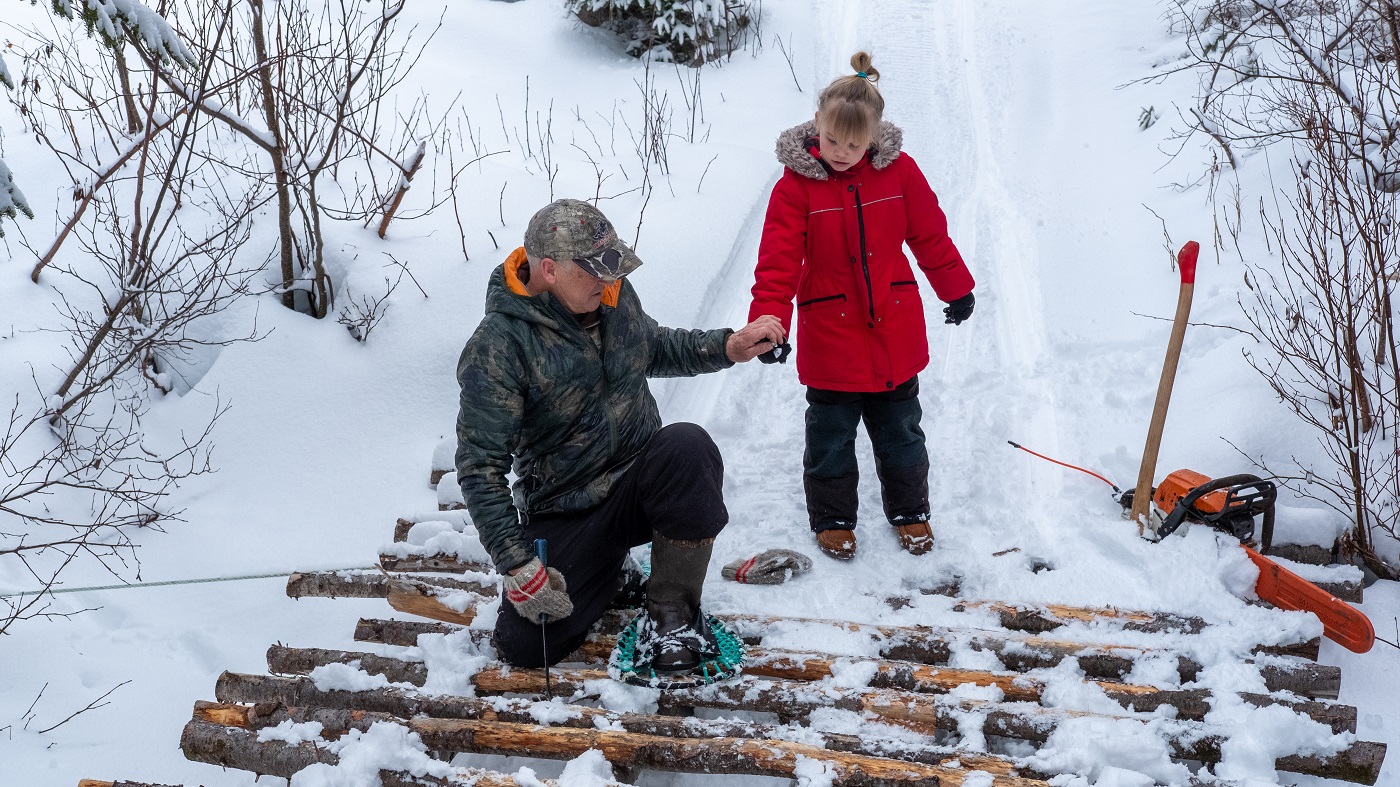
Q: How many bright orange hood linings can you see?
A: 1